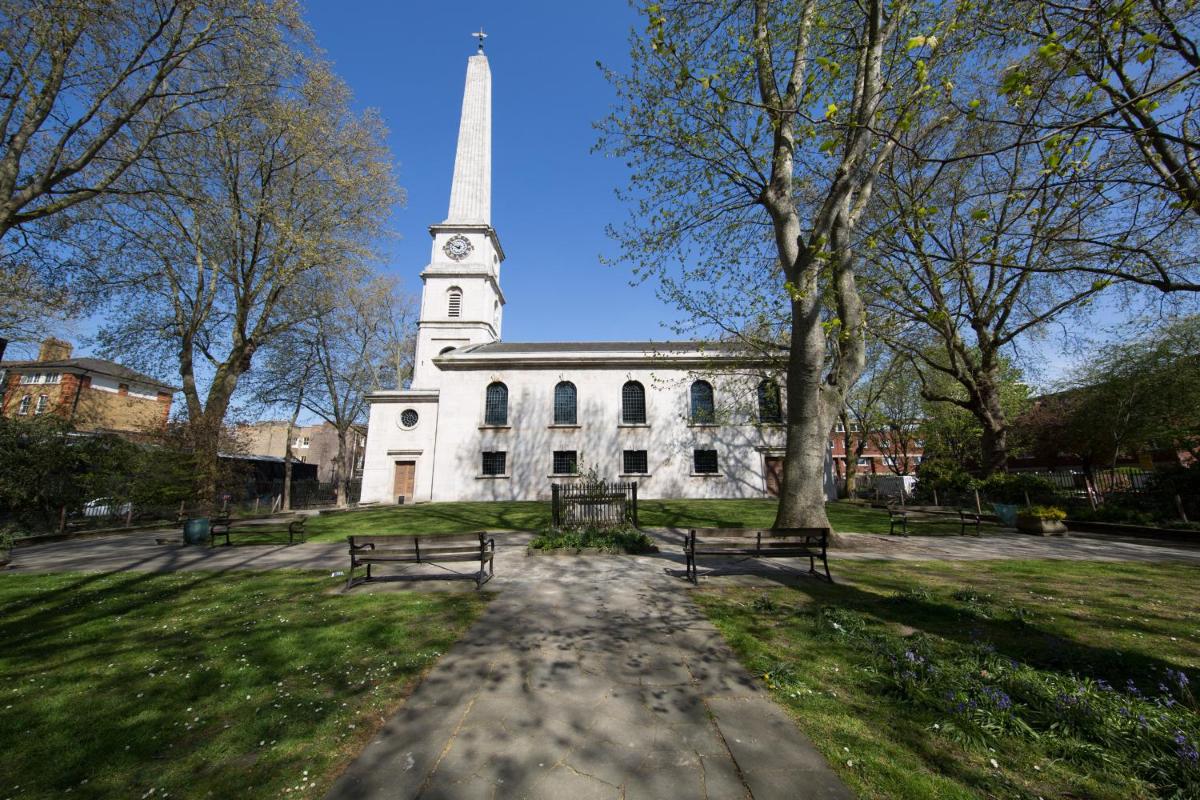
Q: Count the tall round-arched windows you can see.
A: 5